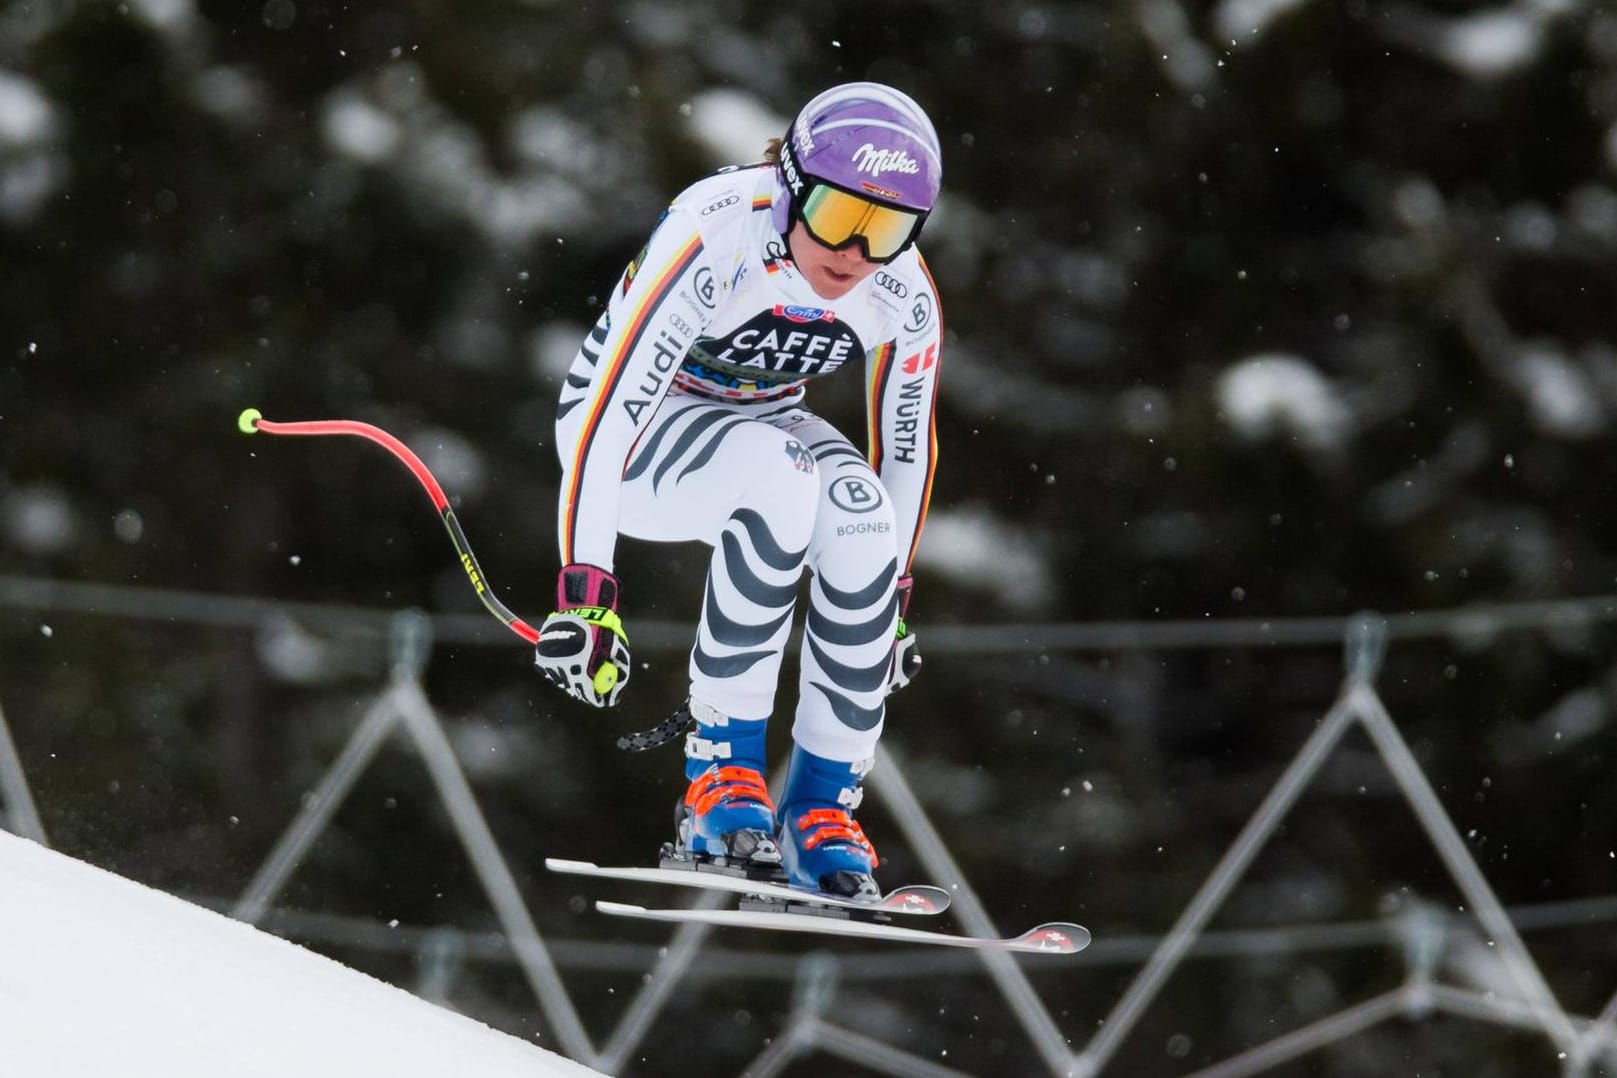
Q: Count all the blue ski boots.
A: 2